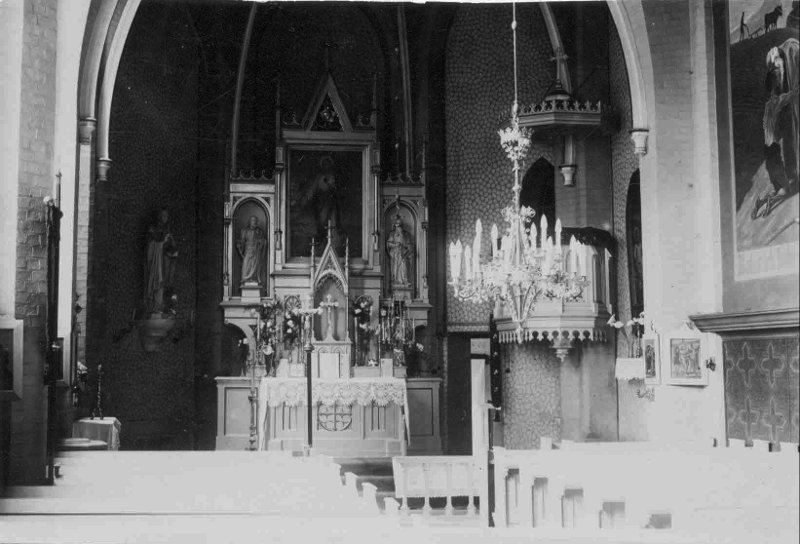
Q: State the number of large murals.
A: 1